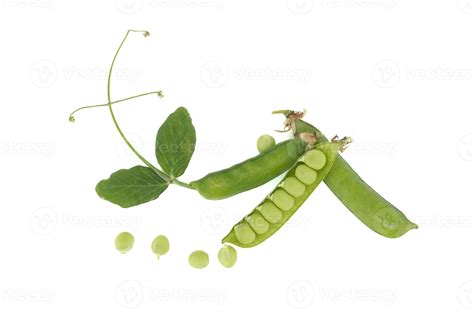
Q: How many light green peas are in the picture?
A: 12